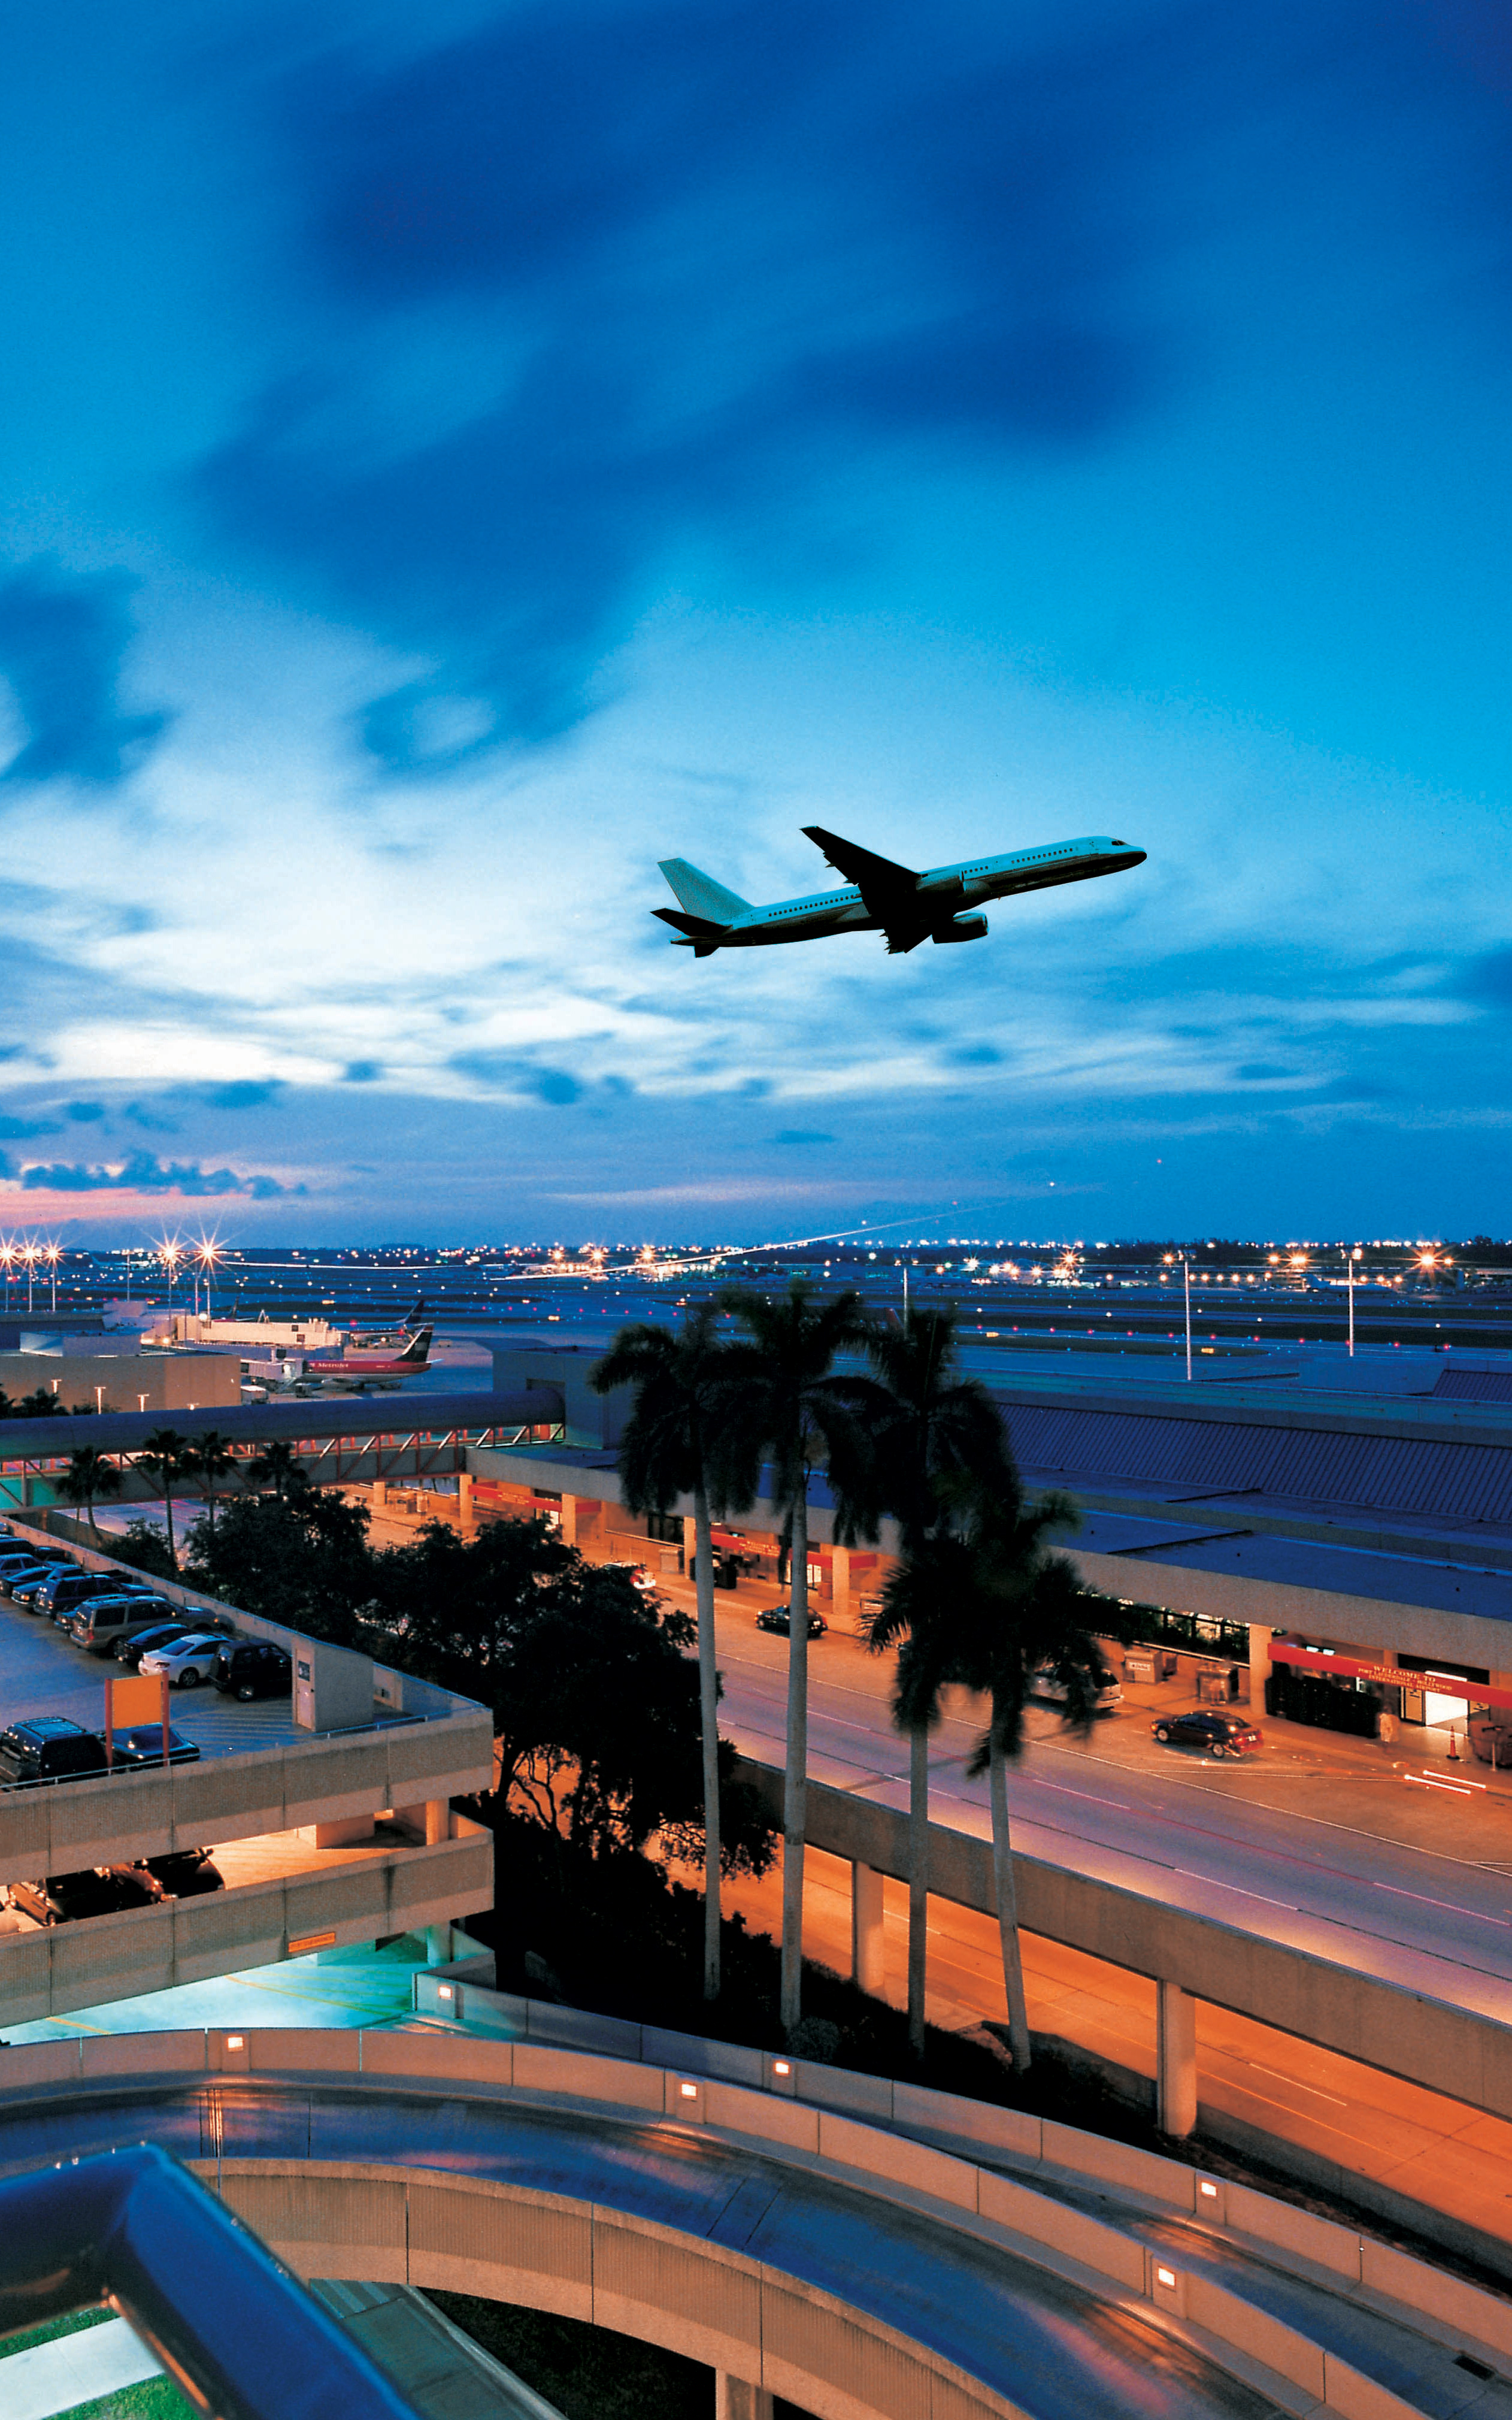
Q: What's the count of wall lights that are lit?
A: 6